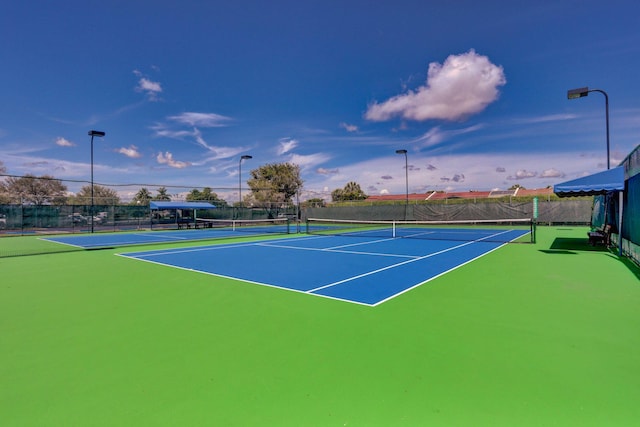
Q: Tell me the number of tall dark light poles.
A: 4